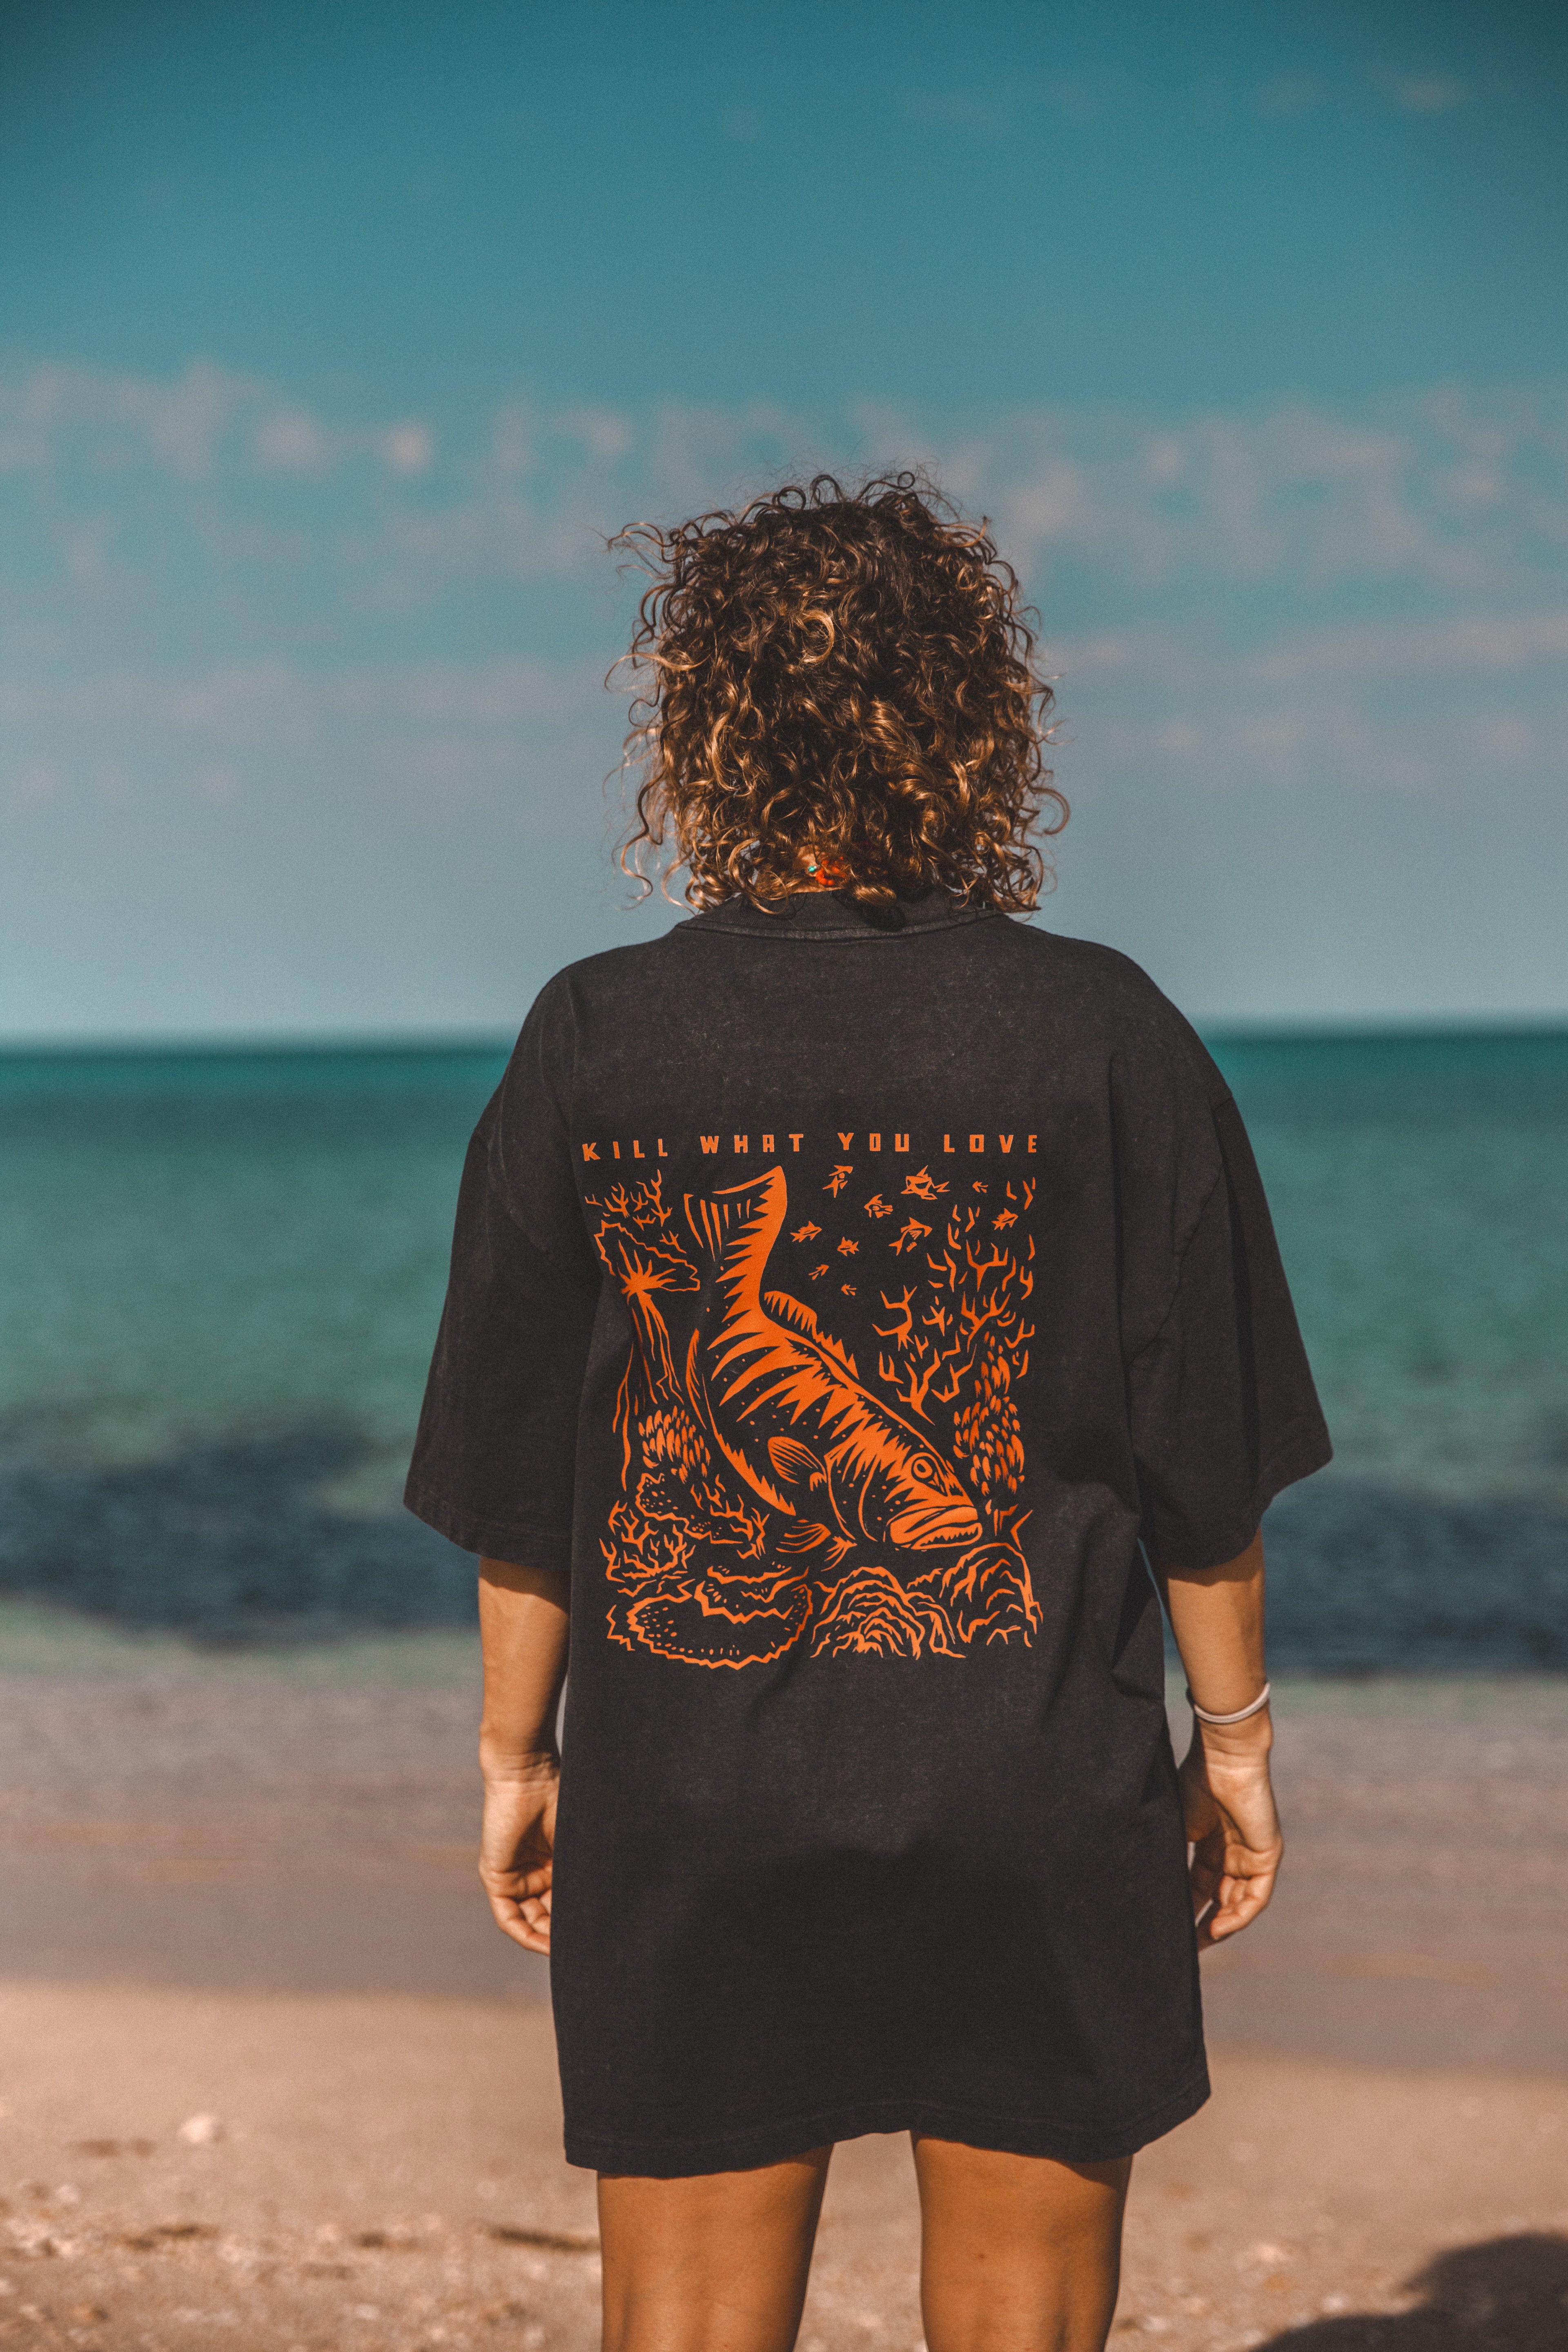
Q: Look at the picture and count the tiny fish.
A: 10